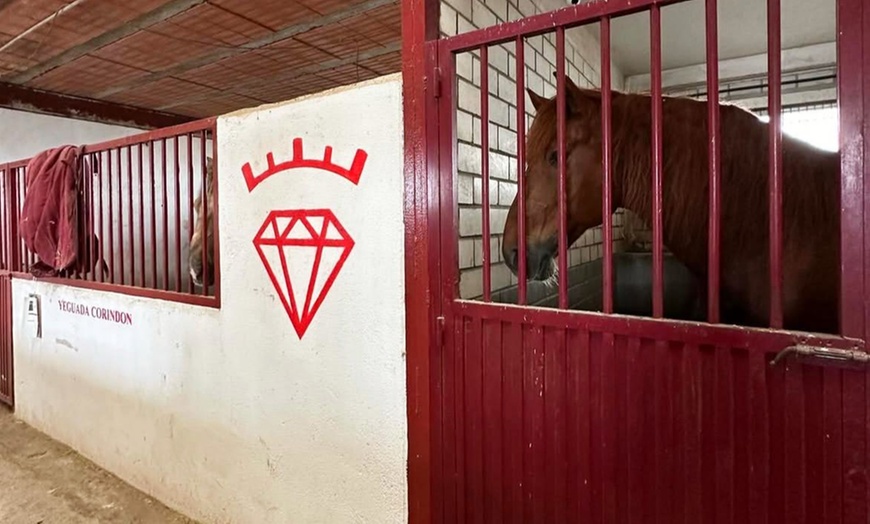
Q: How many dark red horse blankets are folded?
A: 1